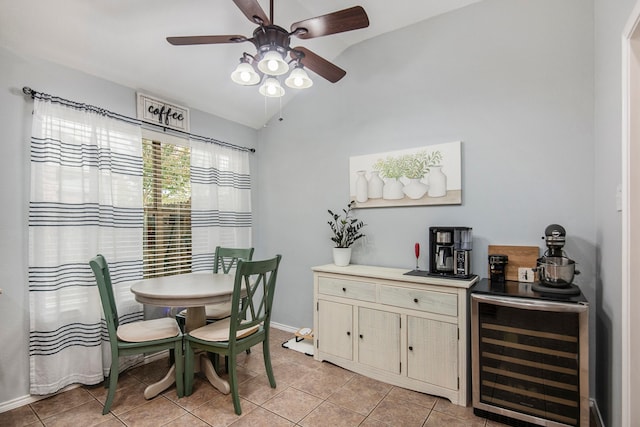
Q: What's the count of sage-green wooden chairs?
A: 3